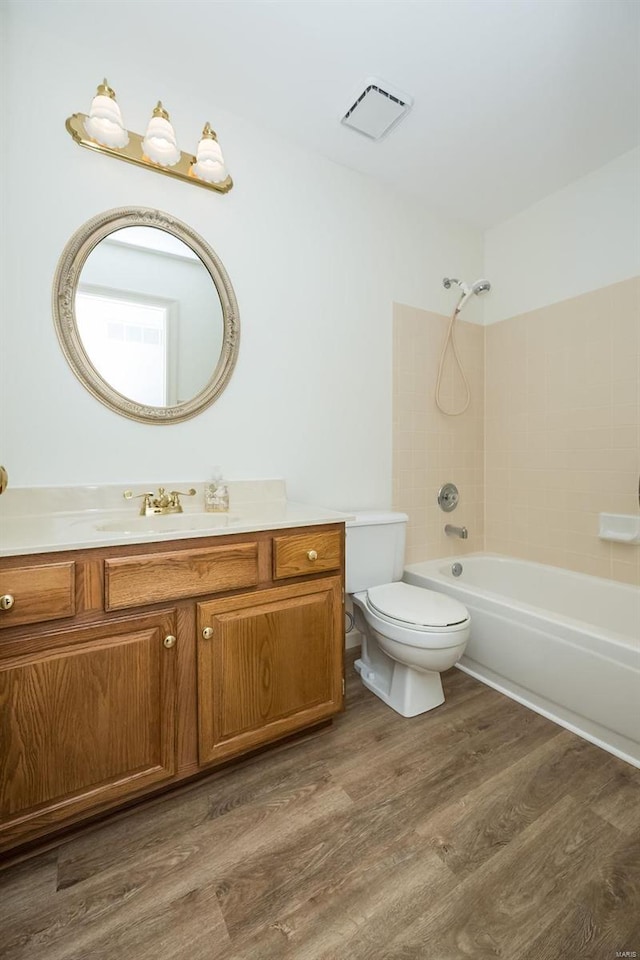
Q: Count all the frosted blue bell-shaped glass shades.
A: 0